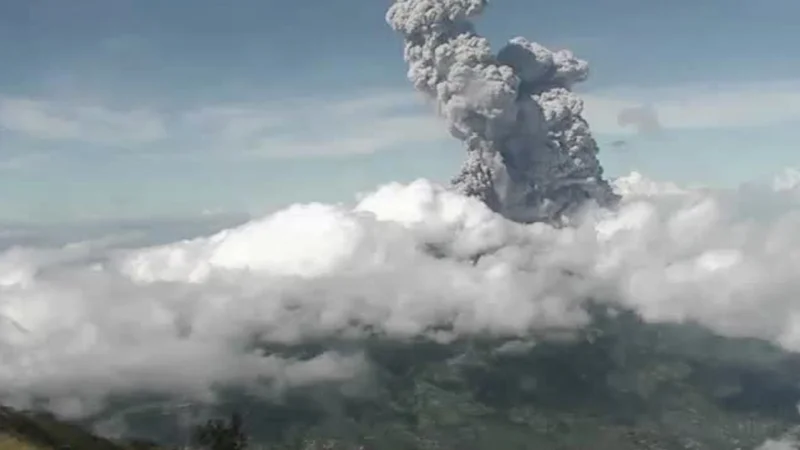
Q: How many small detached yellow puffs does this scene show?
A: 0